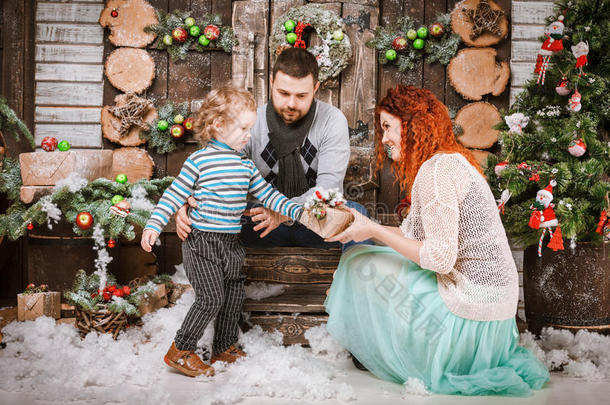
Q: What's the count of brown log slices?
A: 8